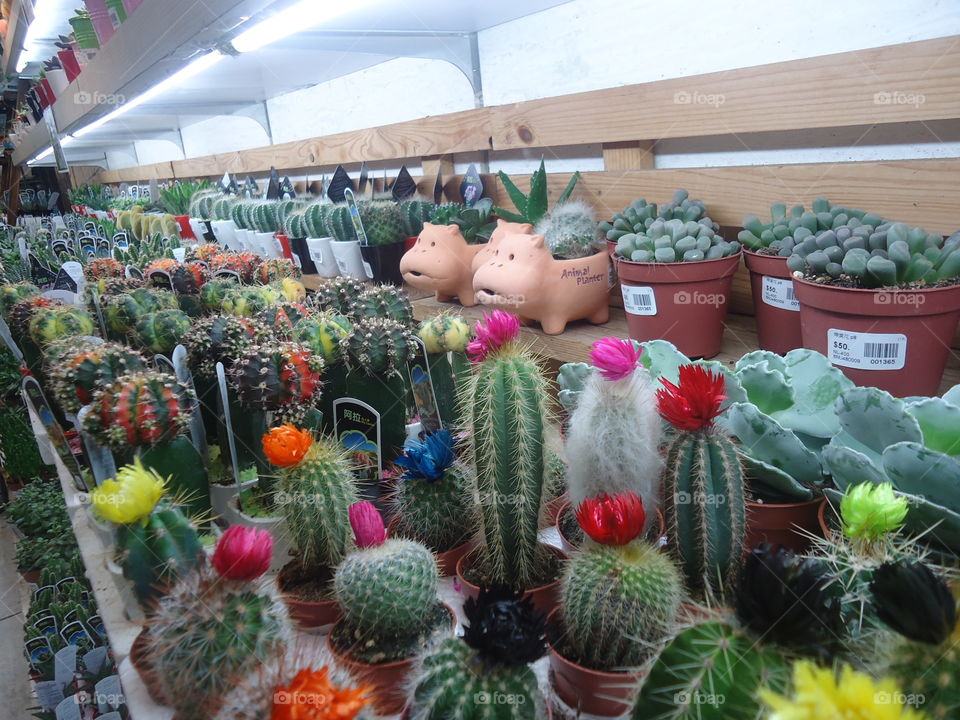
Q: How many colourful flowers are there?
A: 12